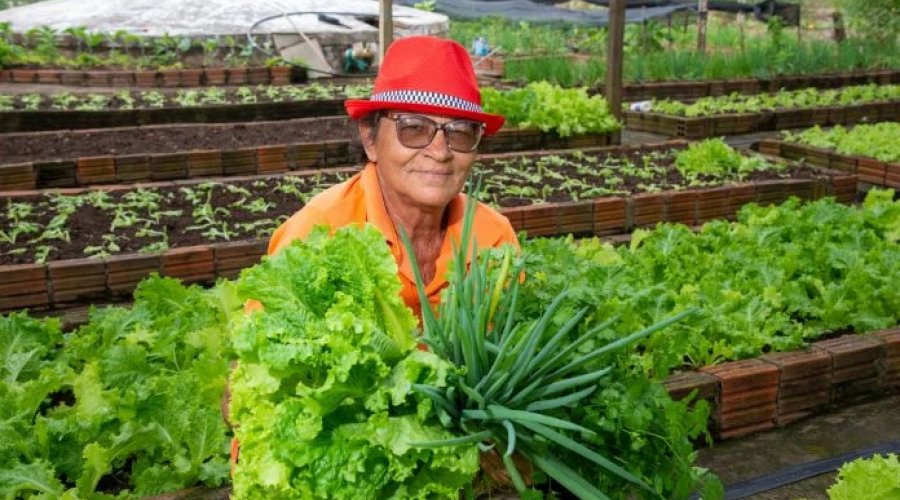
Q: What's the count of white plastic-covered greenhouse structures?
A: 0